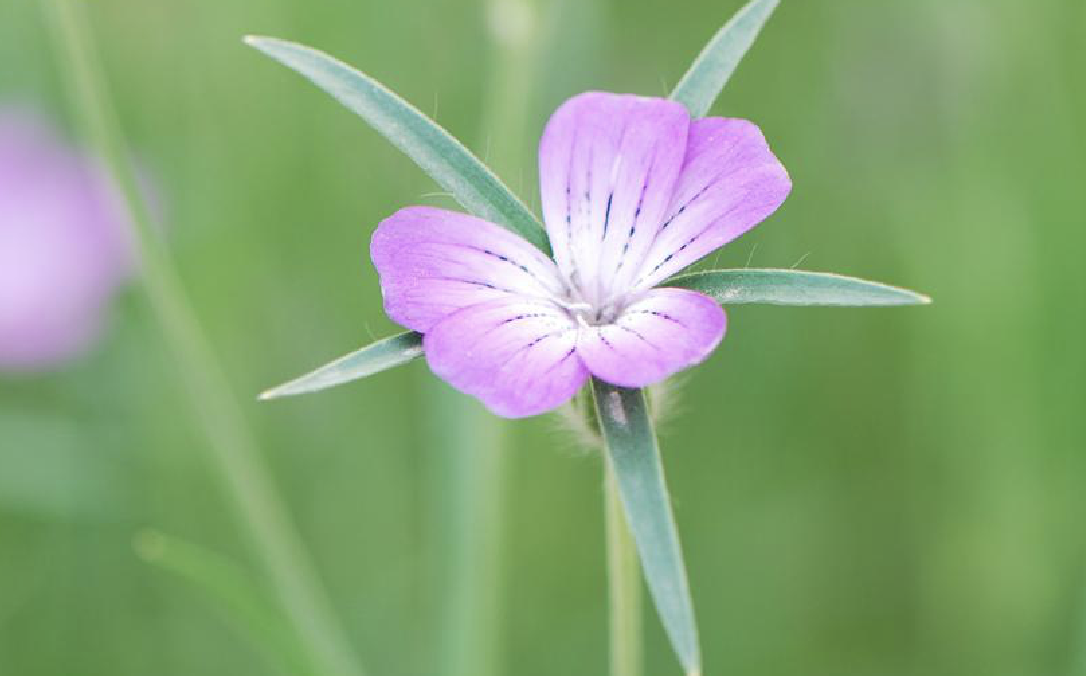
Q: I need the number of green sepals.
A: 5